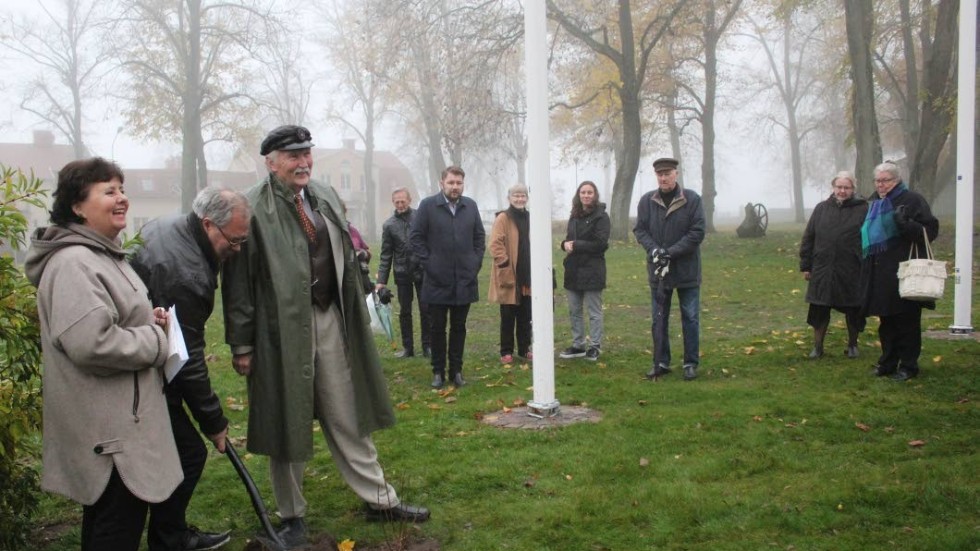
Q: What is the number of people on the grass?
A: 11